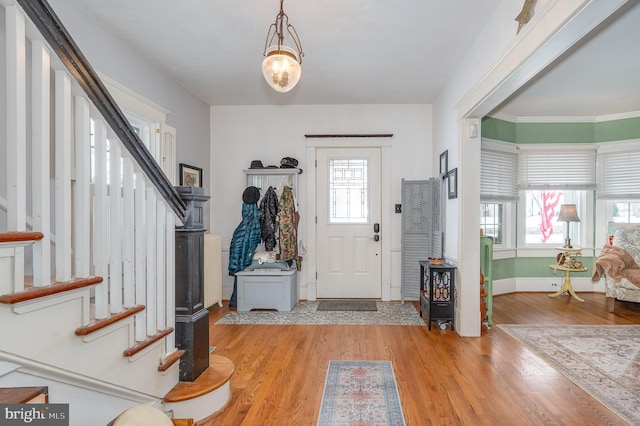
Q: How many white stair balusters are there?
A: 11